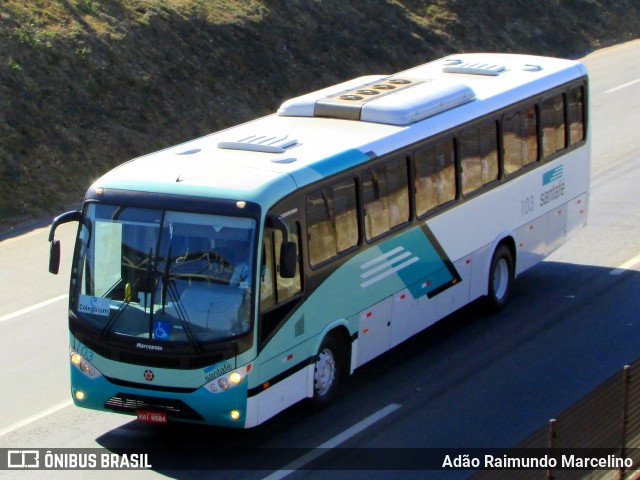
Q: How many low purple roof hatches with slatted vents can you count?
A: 0